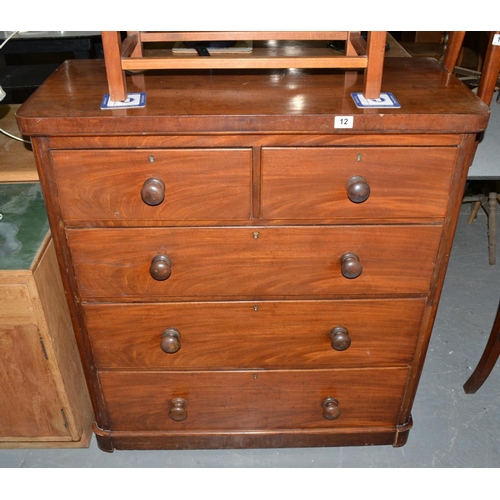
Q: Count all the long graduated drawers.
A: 3